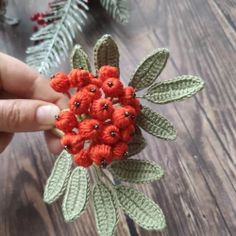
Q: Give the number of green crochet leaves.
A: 11